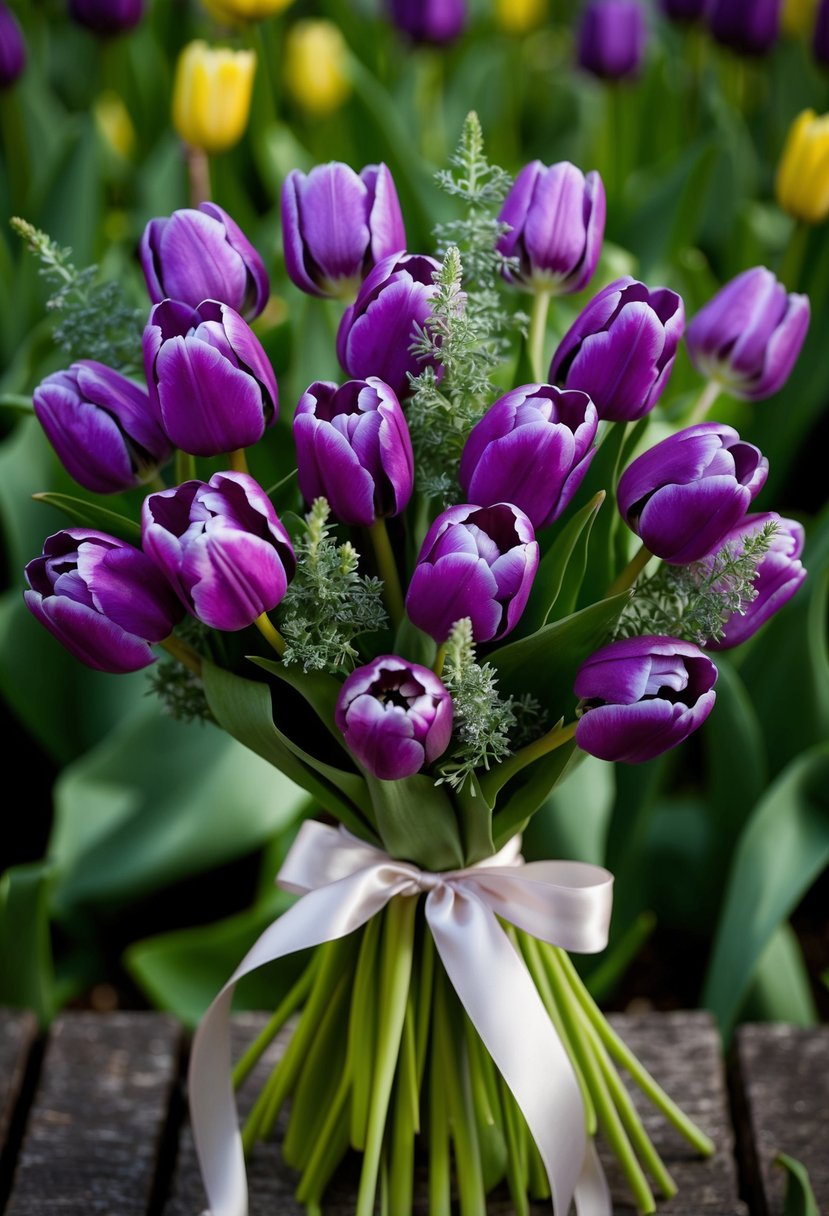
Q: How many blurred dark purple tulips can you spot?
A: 7